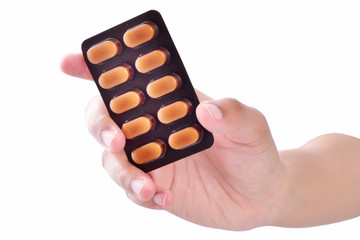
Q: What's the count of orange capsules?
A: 10